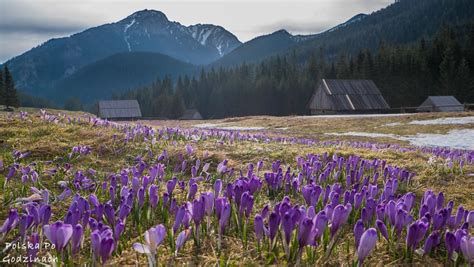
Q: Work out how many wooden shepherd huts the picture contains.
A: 4